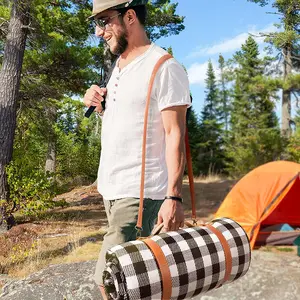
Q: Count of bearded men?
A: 1